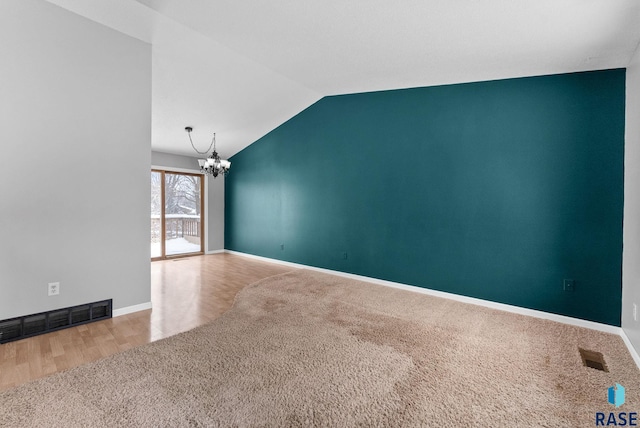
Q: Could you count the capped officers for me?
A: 0